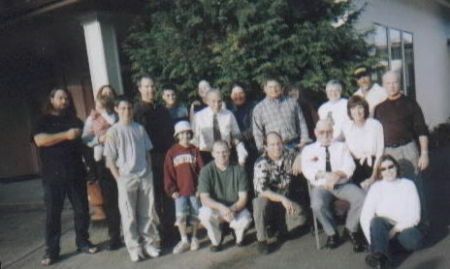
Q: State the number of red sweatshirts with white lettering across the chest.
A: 1